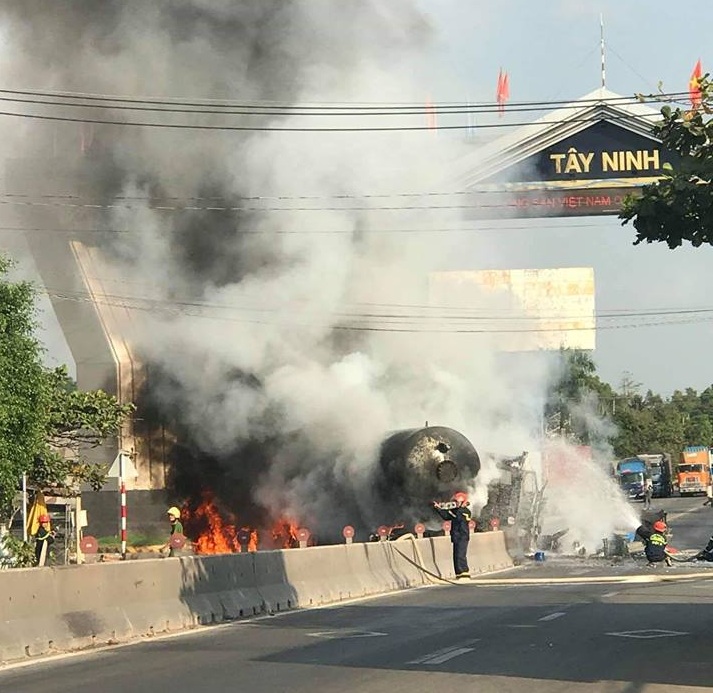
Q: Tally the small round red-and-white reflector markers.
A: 10